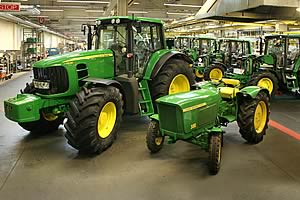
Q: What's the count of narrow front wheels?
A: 2